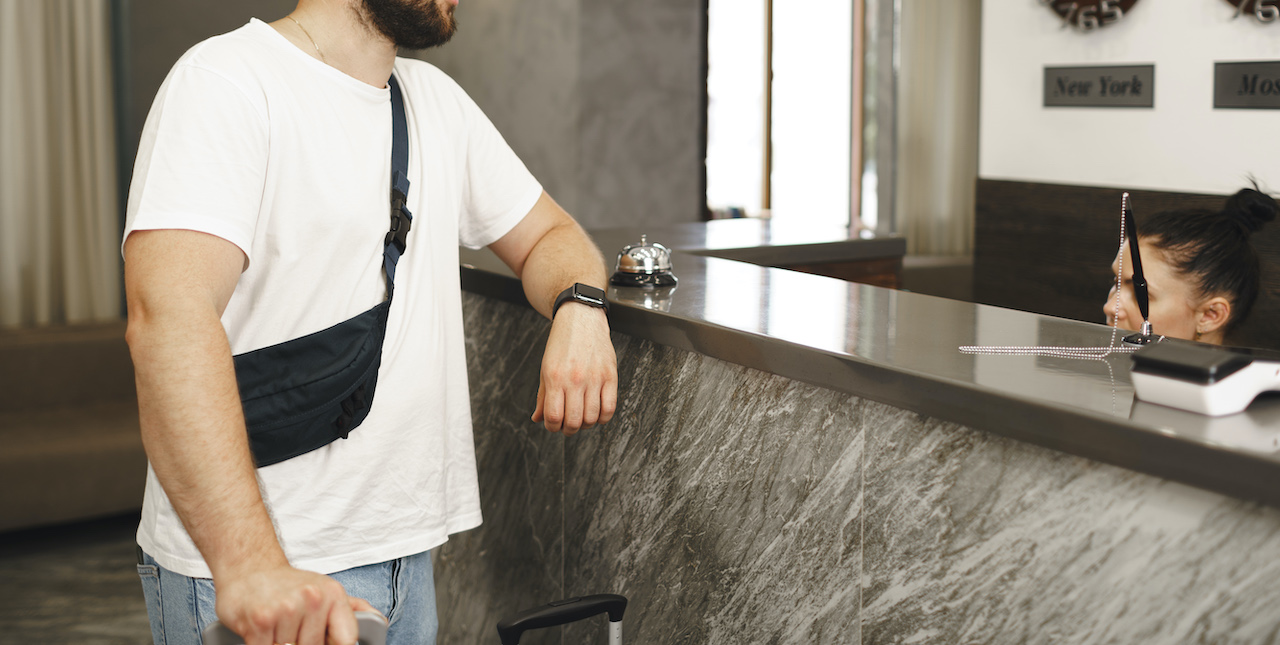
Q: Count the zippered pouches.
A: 1